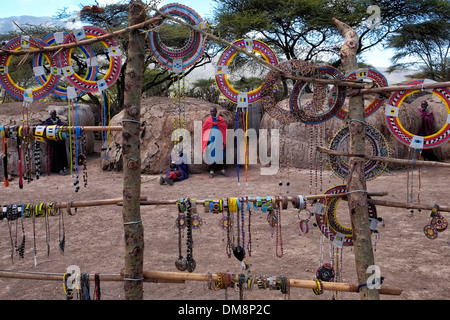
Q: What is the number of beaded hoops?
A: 11